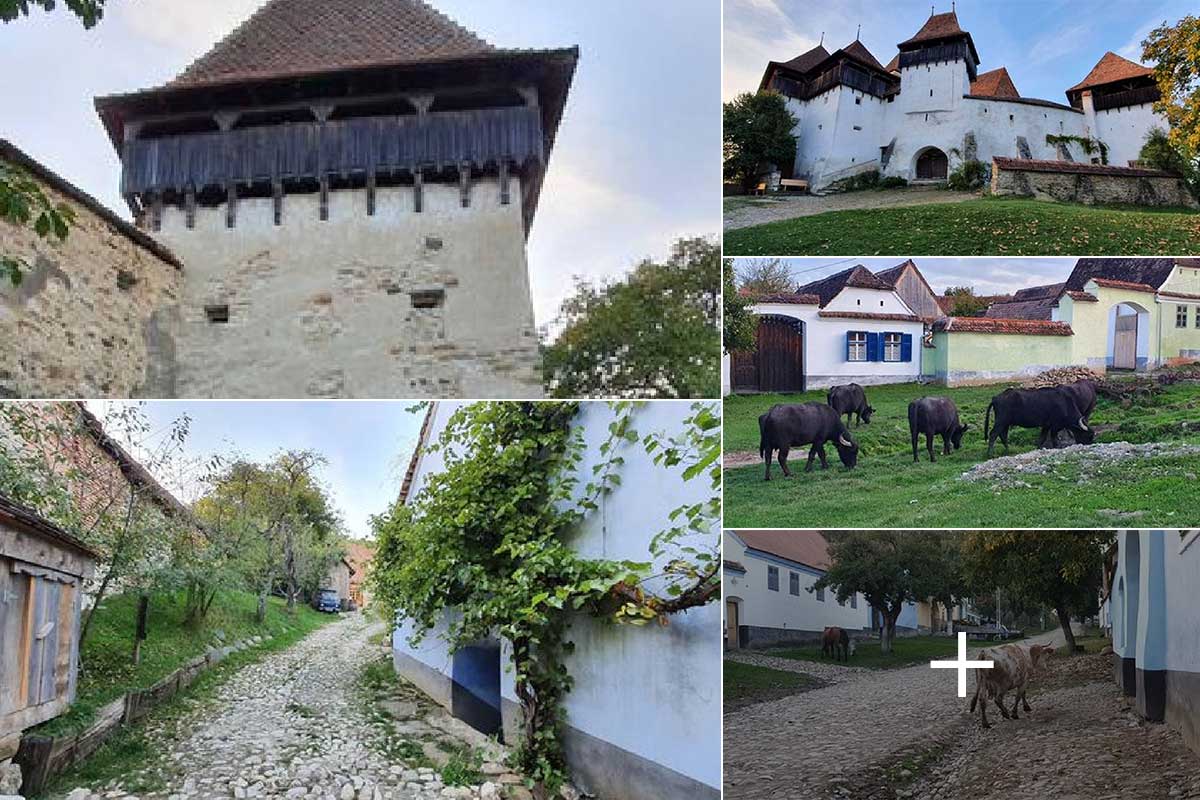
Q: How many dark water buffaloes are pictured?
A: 5